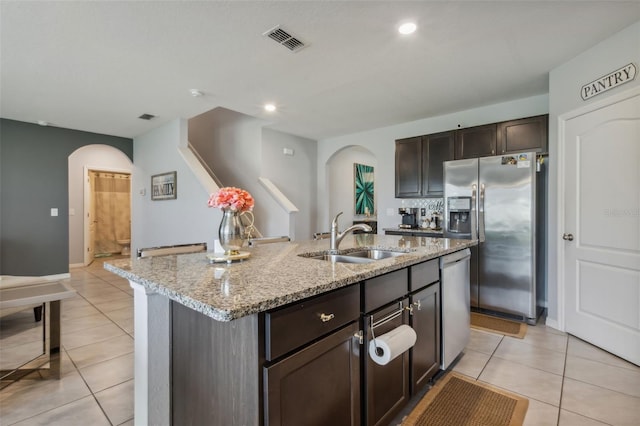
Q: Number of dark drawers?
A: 3